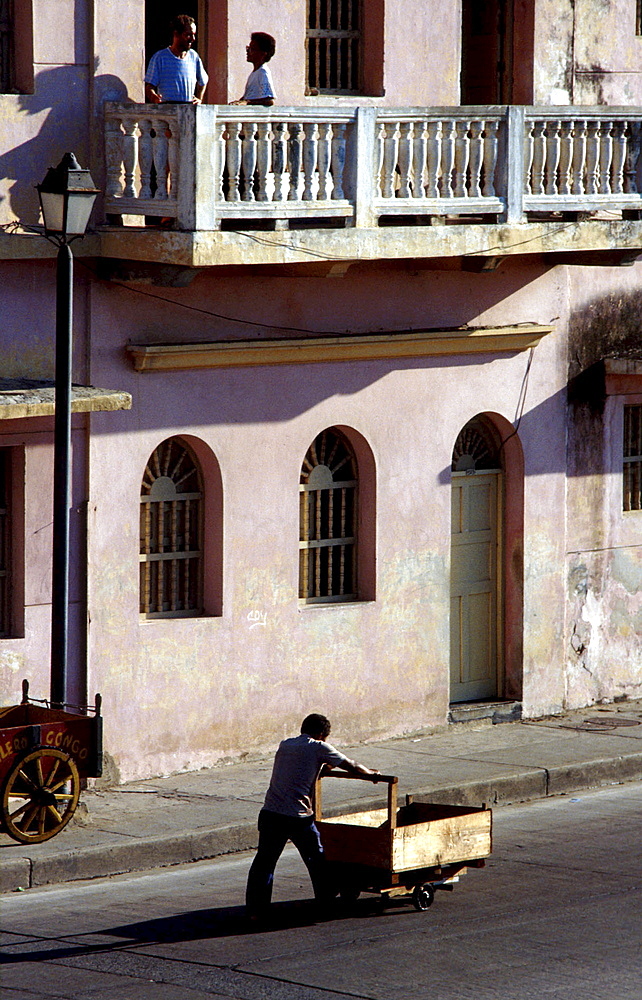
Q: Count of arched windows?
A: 2